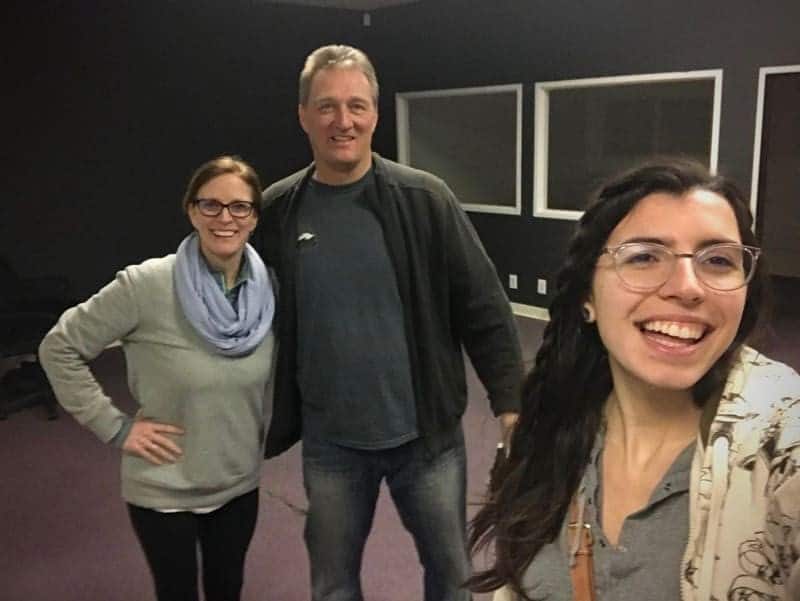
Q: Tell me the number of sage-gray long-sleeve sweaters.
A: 1